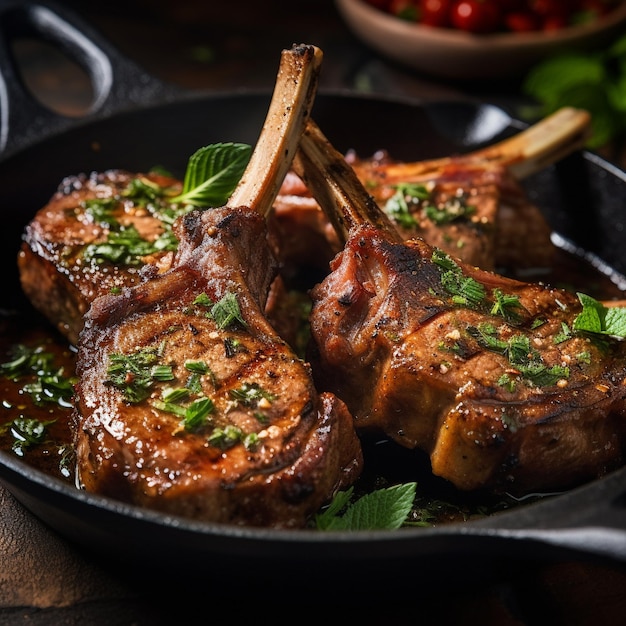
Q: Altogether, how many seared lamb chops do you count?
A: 4